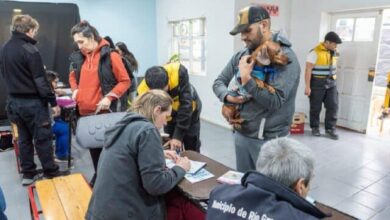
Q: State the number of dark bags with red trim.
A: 1